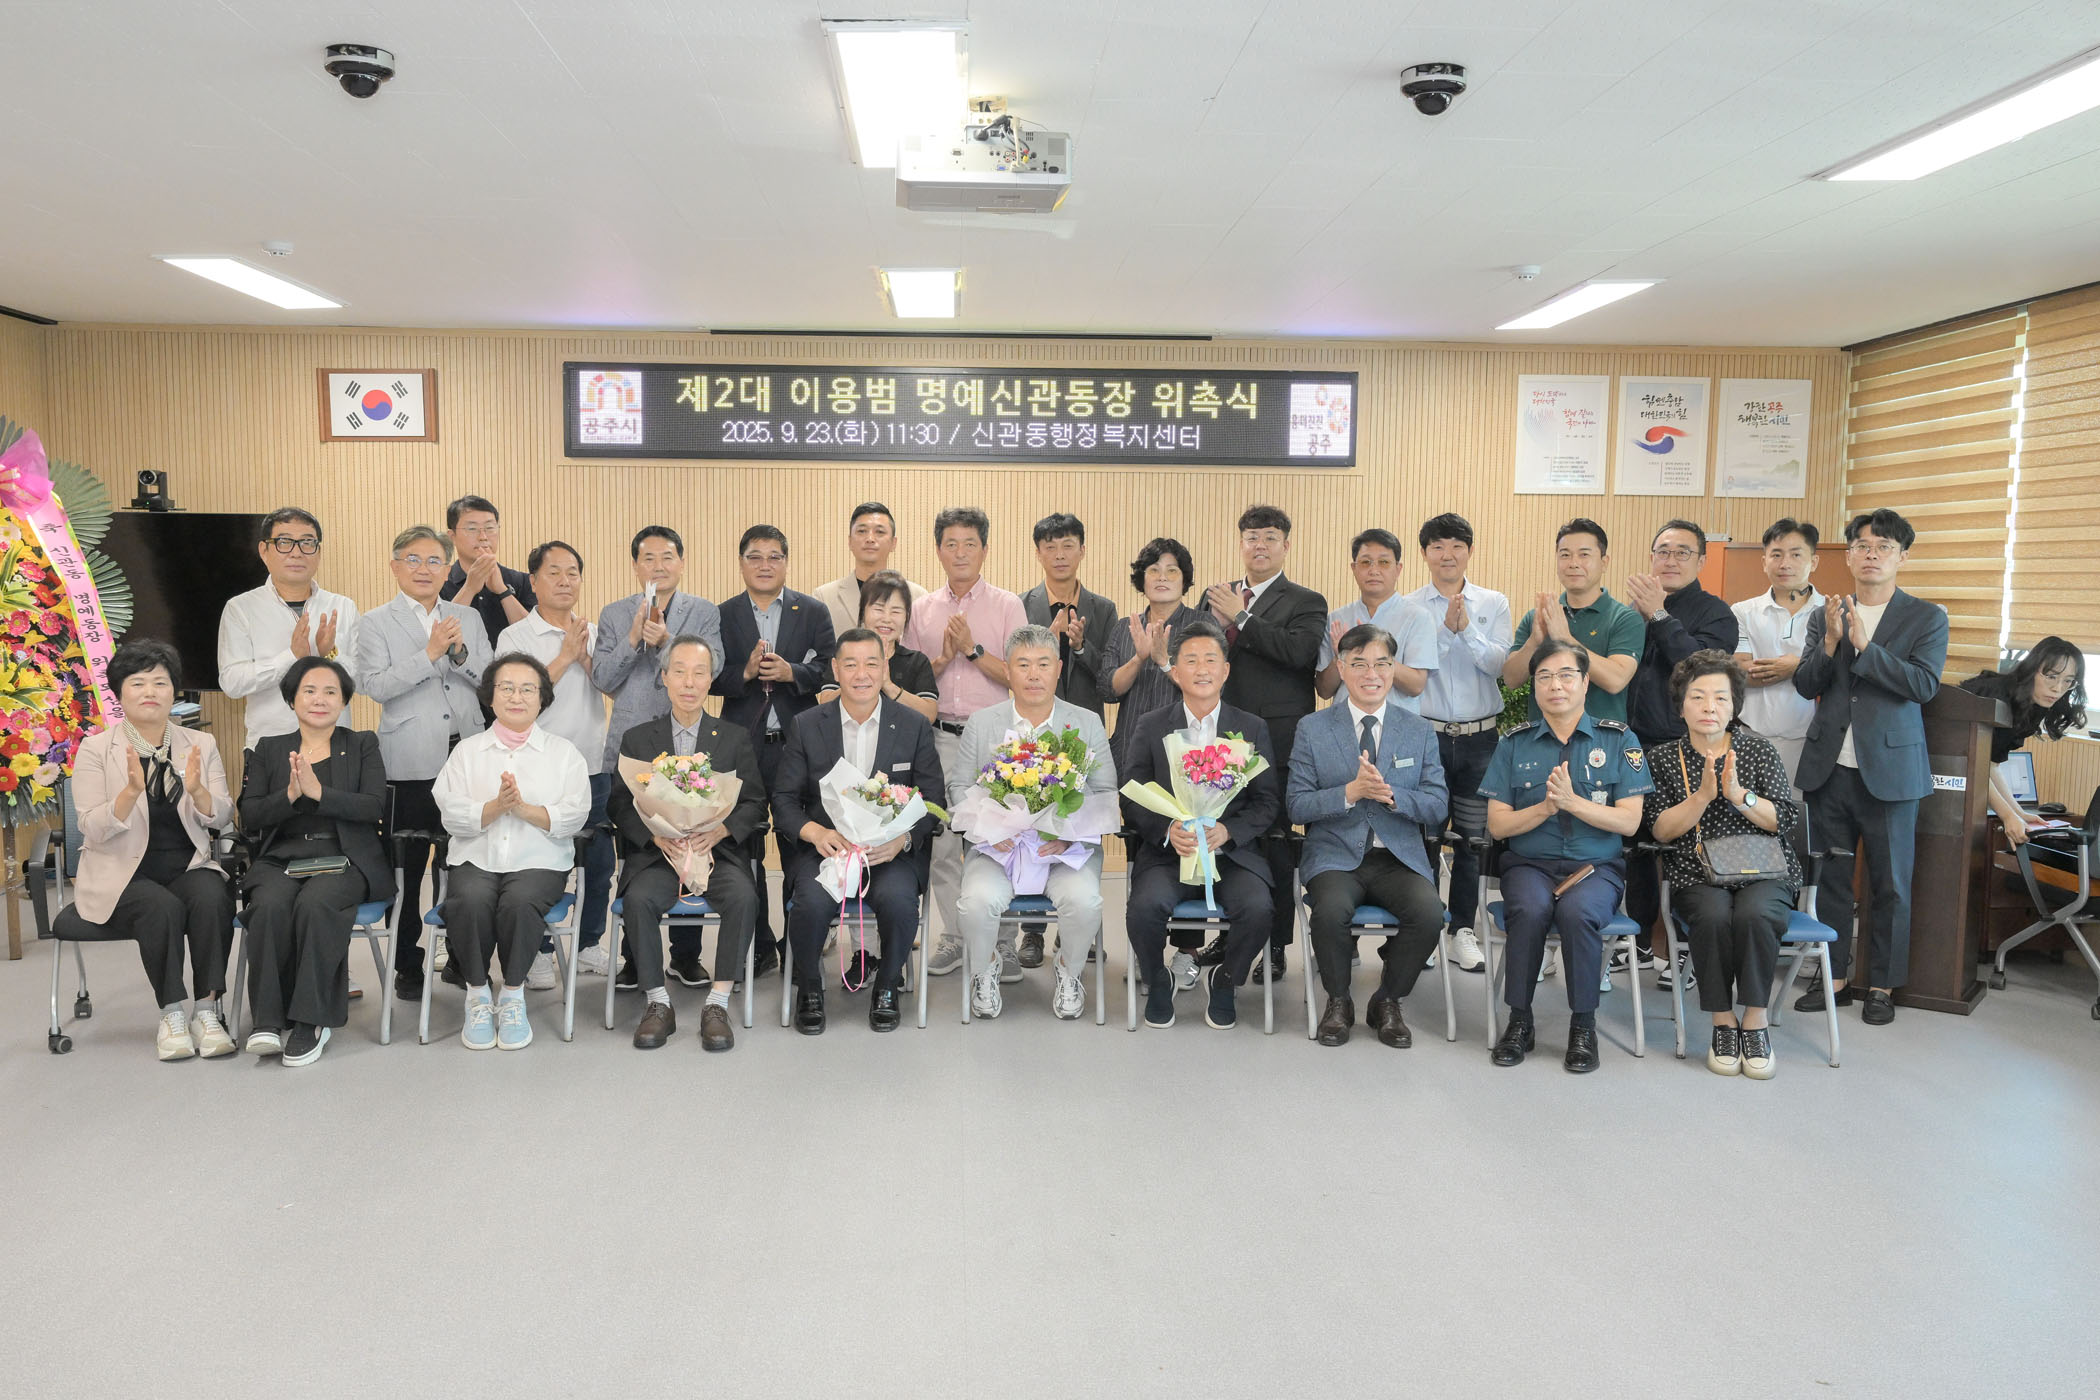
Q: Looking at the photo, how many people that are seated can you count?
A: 10